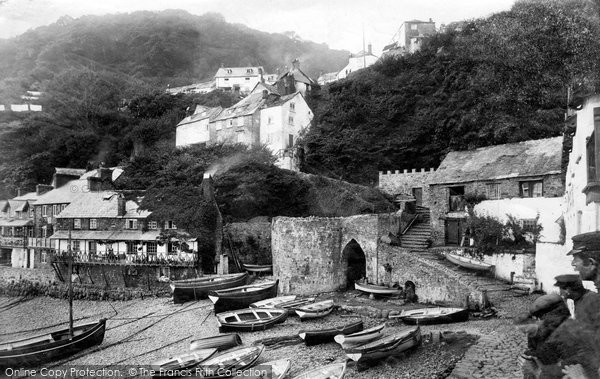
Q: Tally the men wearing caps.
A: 3